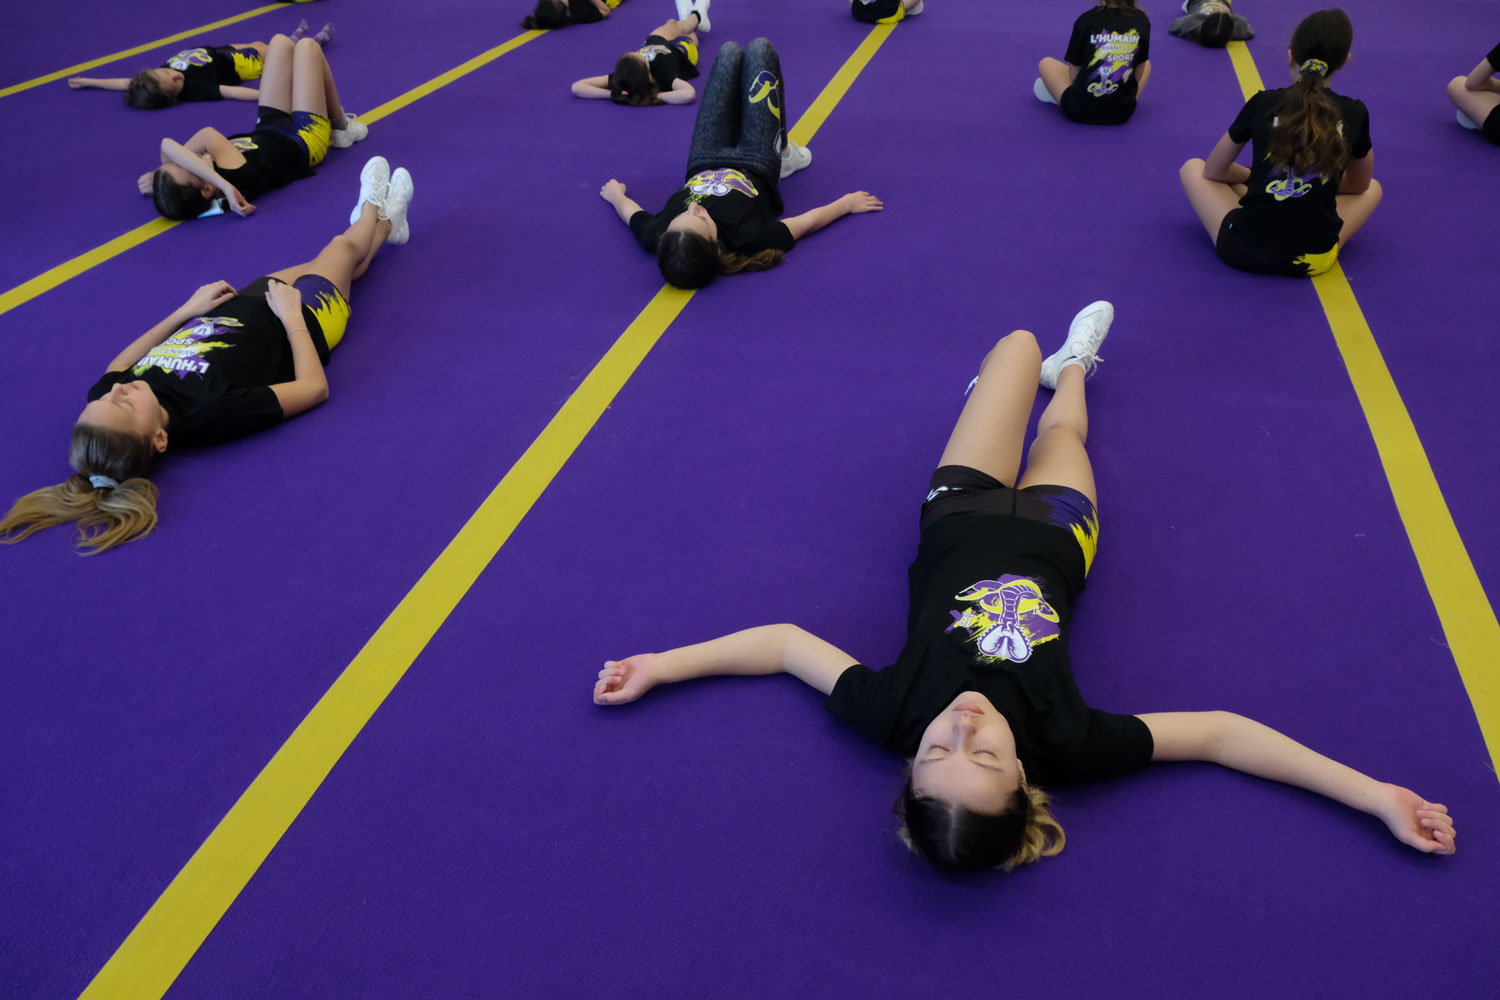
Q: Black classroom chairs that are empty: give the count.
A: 0